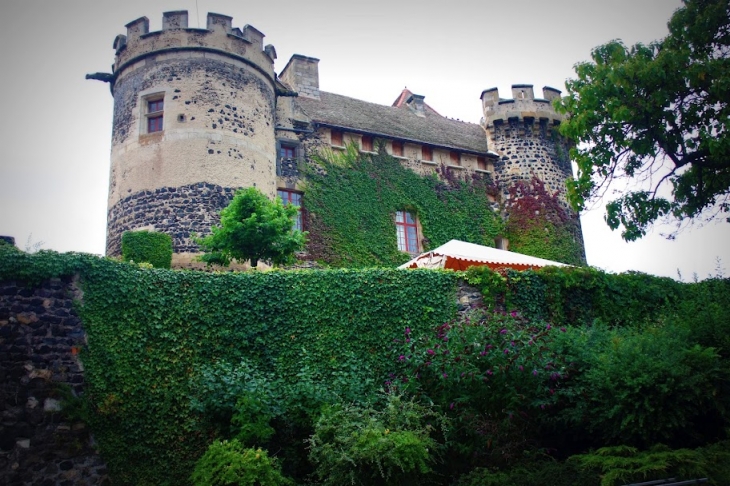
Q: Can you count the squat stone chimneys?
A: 2